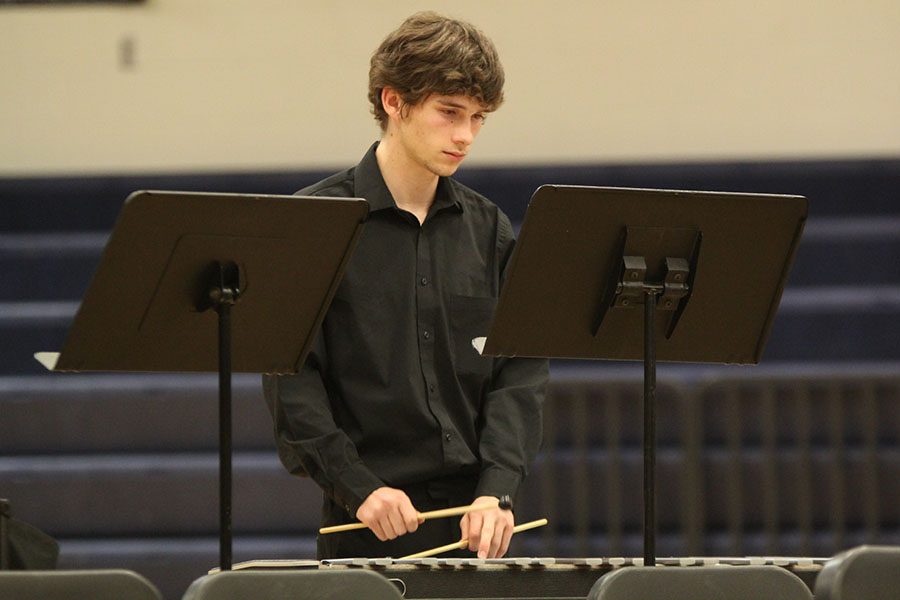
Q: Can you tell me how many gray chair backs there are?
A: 4